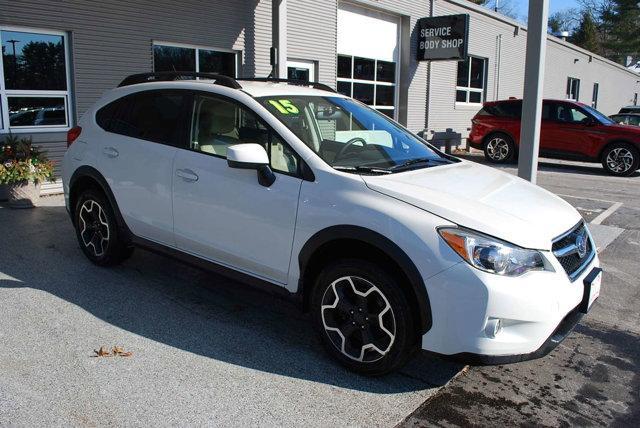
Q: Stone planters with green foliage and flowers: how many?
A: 1